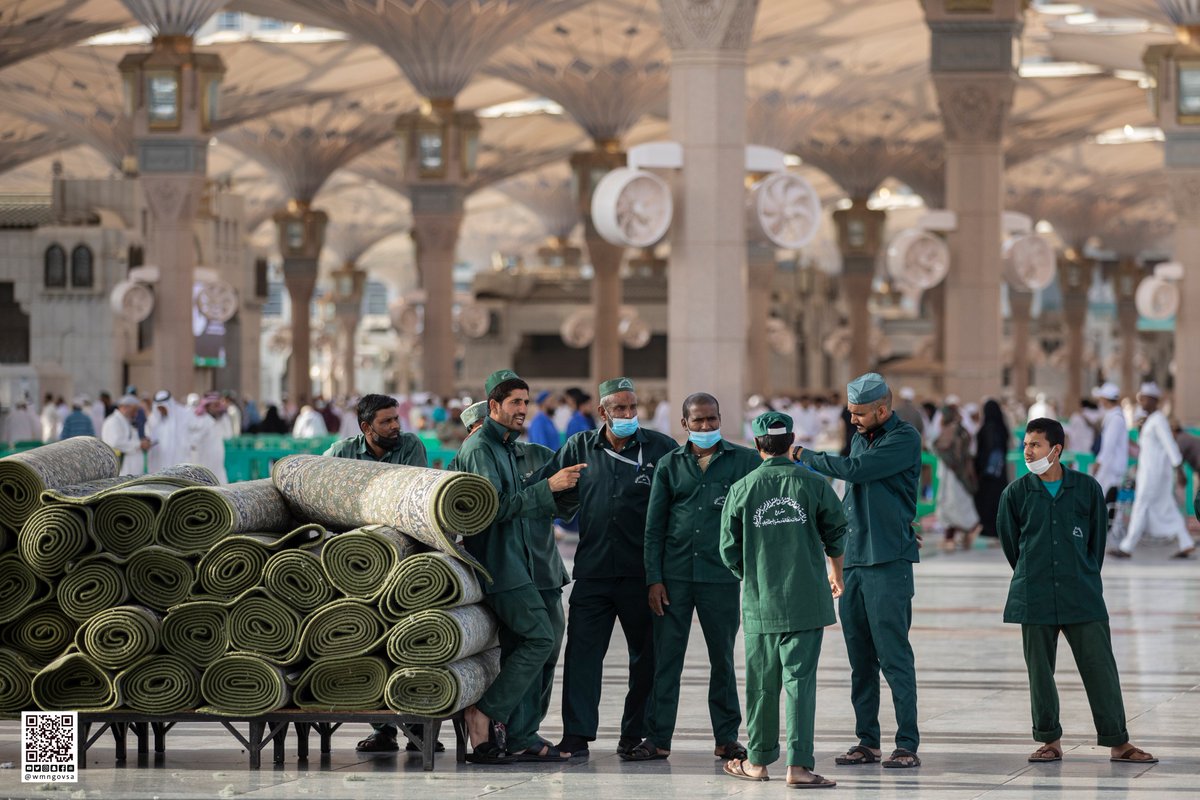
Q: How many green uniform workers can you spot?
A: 8